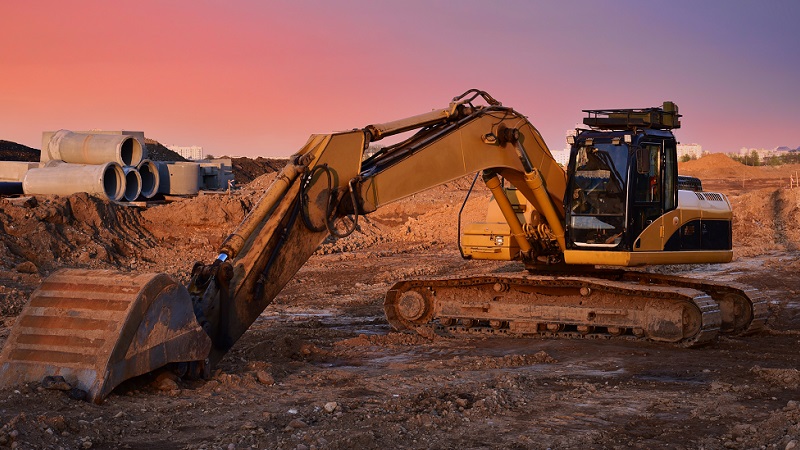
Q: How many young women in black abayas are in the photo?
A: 0